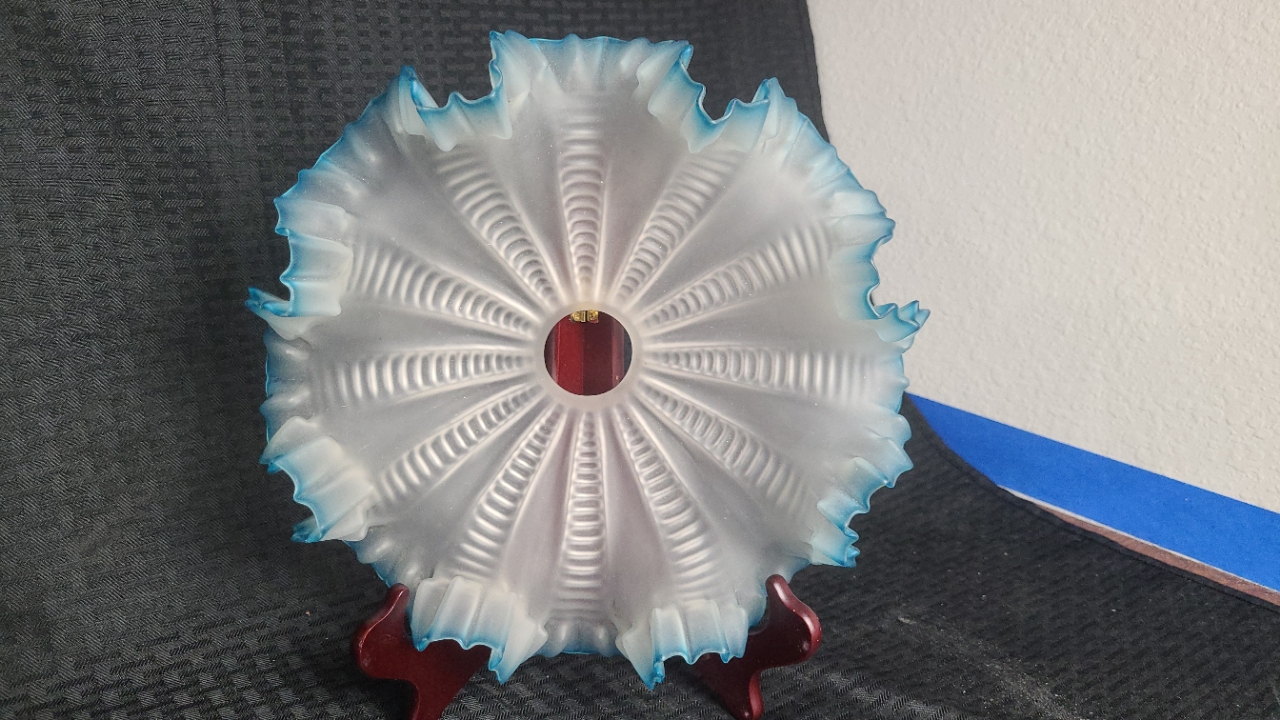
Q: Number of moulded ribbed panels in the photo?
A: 12